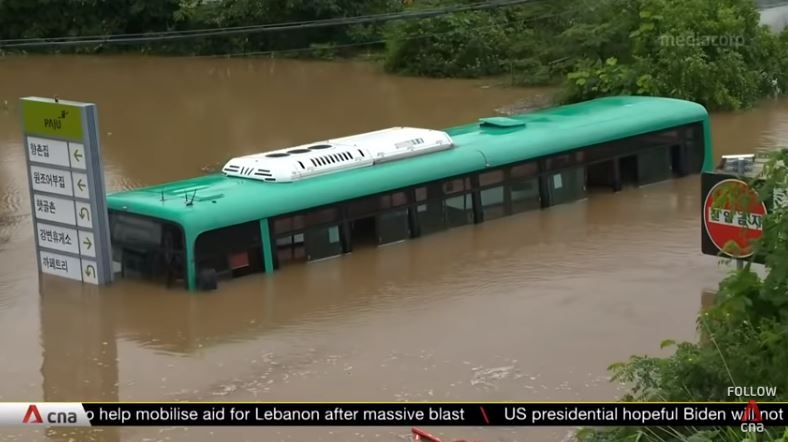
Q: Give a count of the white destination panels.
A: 5